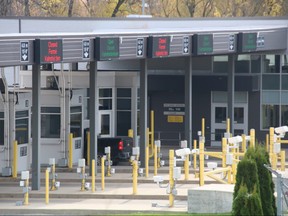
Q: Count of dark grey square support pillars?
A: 5